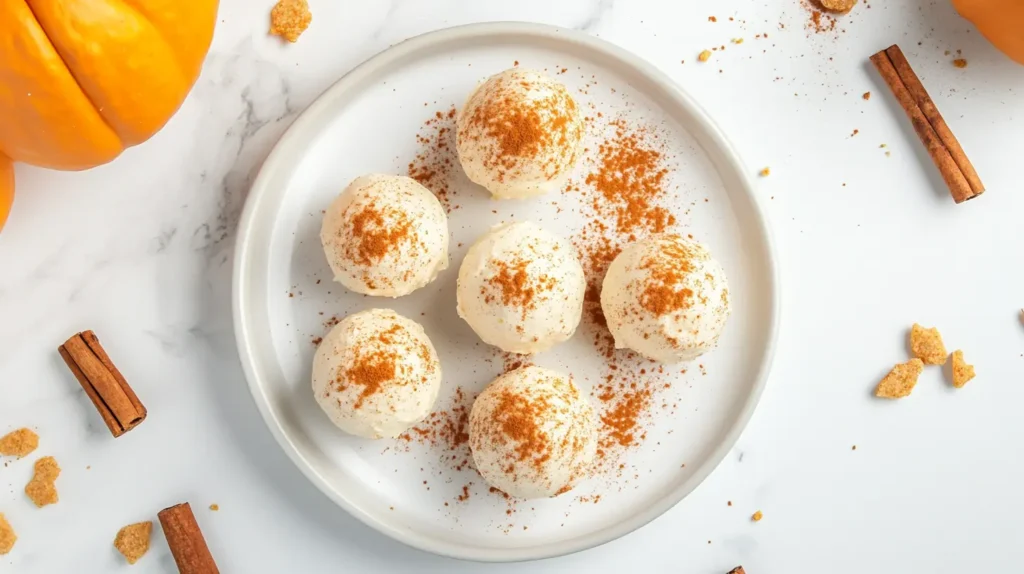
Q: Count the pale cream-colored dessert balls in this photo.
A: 6